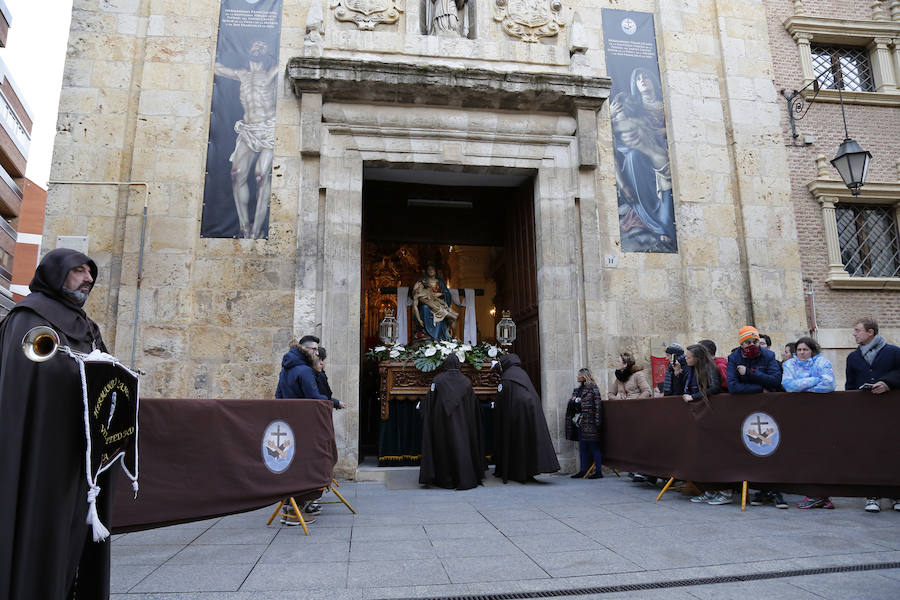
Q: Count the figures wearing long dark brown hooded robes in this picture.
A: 3